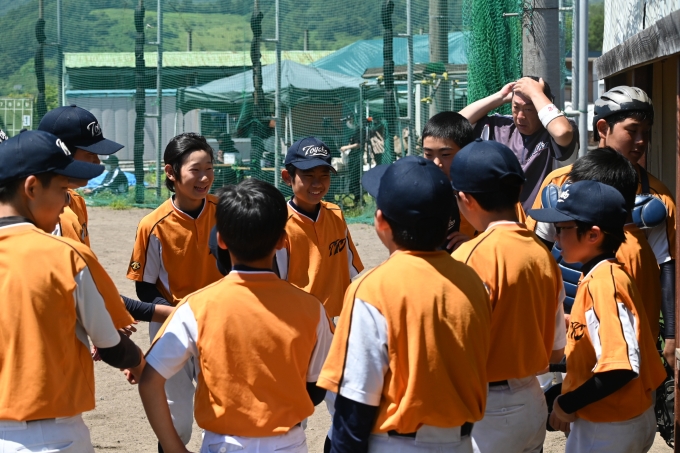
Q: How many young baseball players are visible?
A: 11